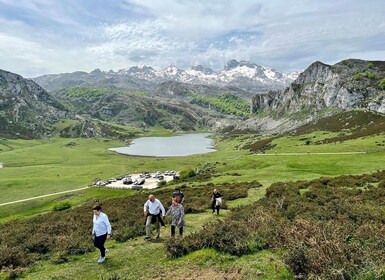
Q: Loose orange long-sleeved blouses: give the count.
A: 0